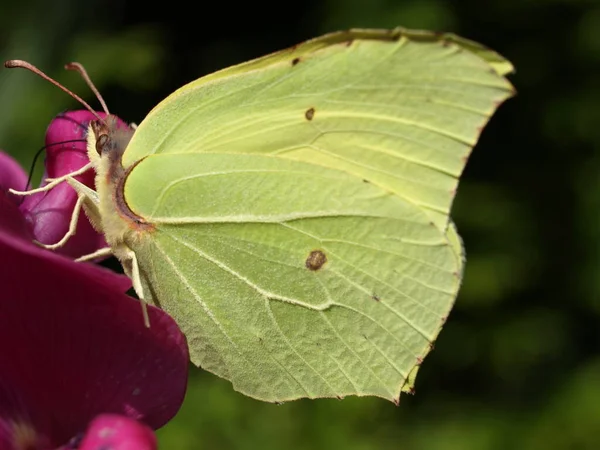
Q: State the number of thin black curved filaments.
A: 1